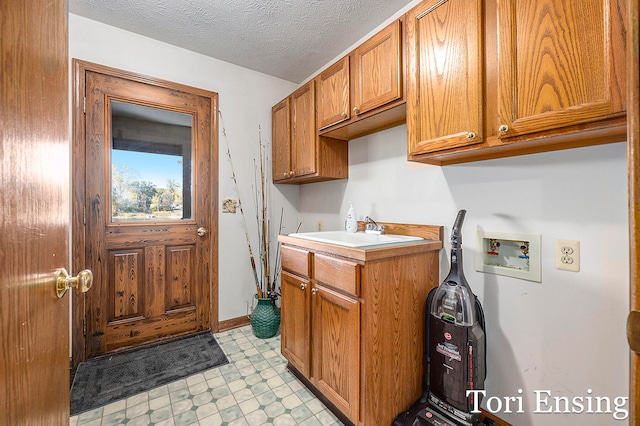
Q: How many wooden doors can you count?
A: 2